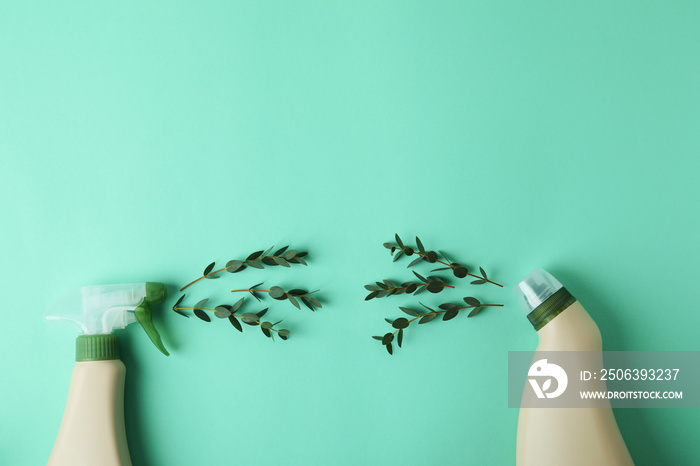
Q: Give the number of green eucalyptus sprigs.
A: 6